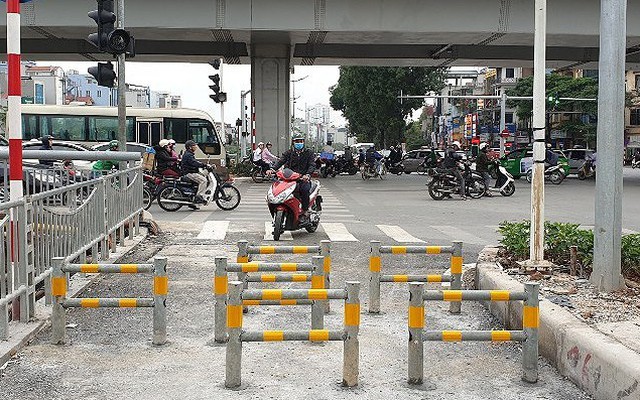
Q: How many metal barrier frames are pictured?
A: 6